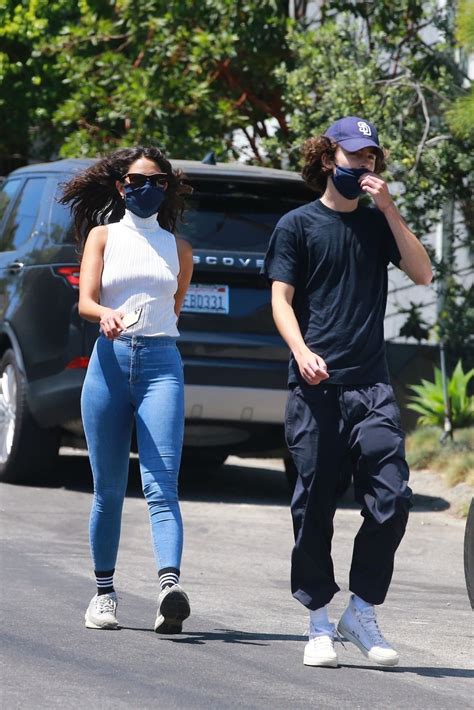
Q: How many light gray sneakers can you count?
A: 2